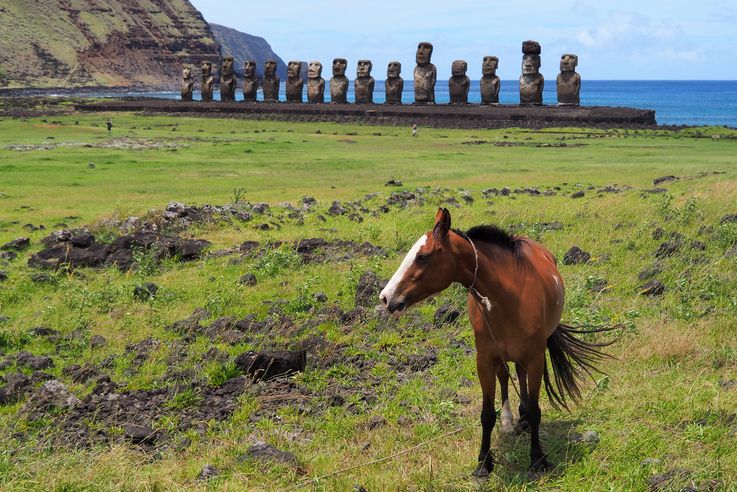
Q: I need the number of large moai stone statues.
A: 15